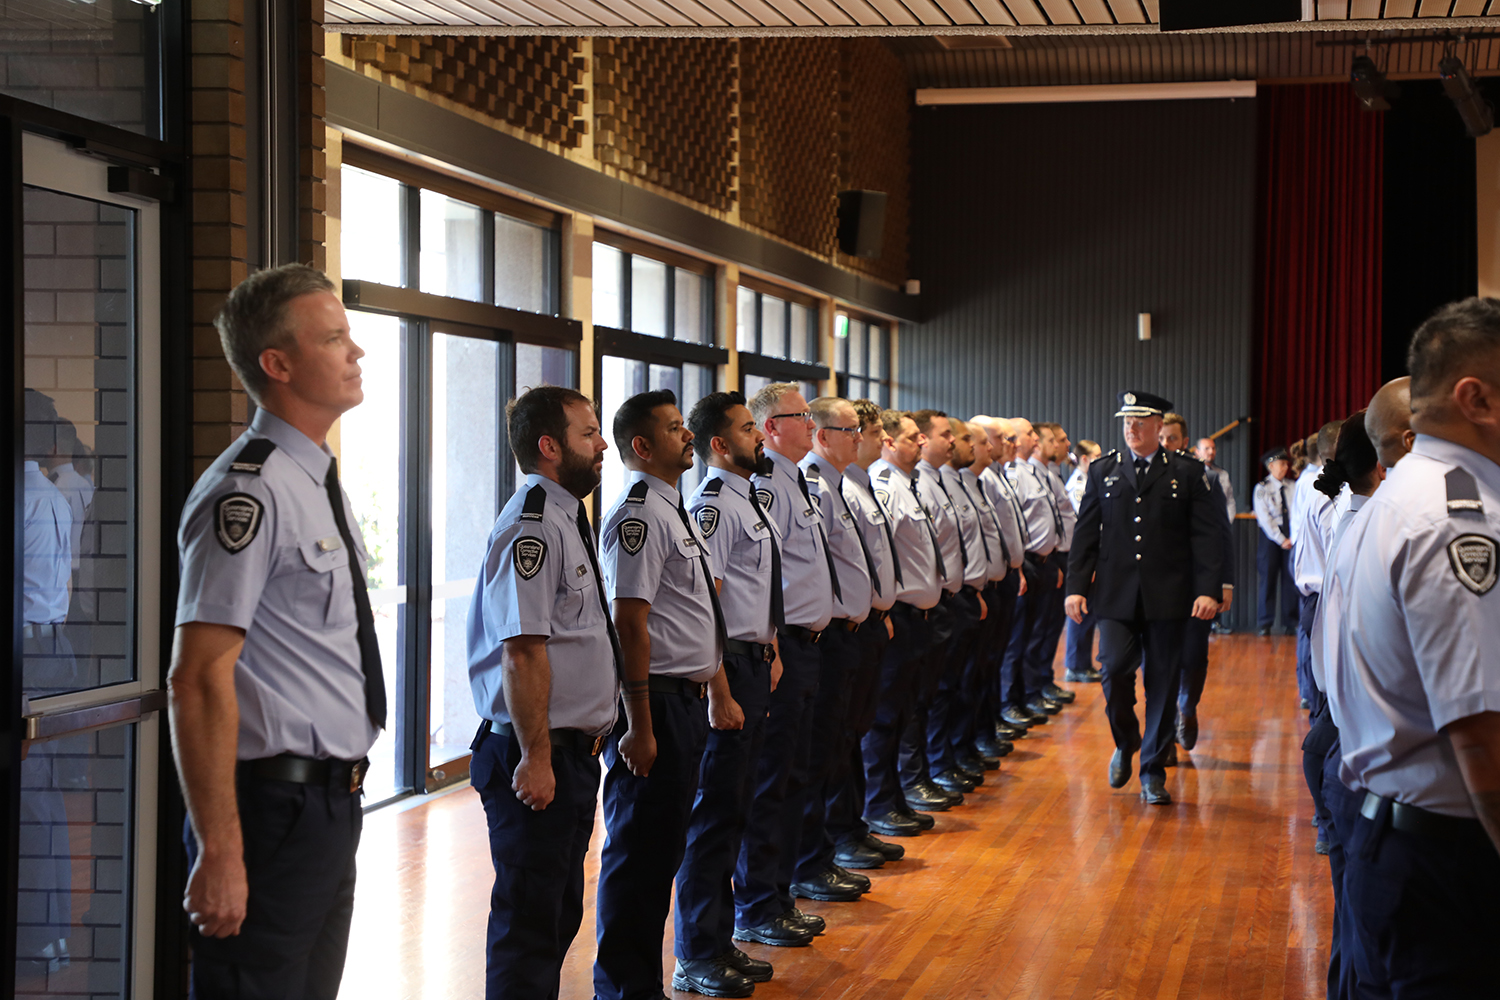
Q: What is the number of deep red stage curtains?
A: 1